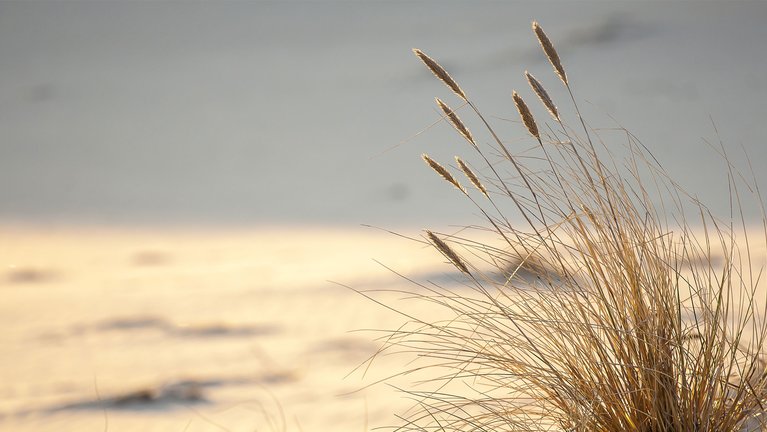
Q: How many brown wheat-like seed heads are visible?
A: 8